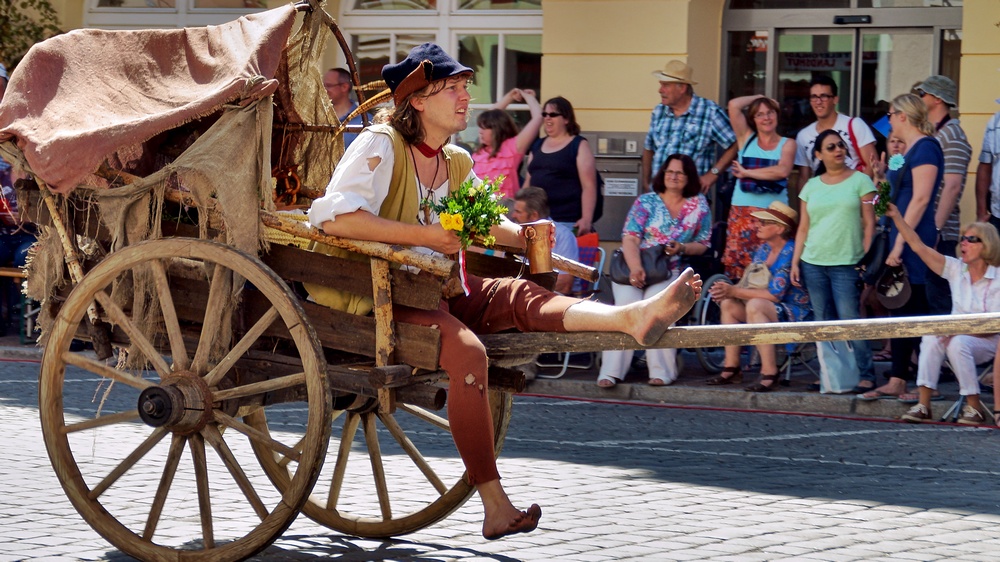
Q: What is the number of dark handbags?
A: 2